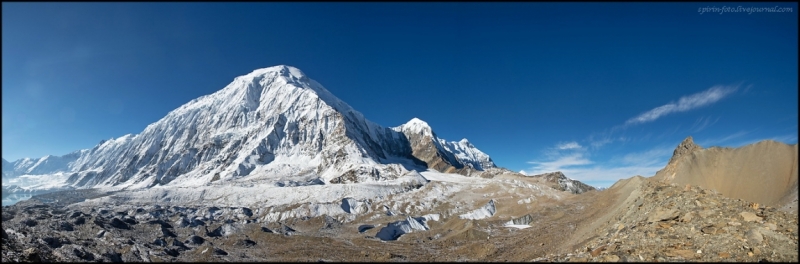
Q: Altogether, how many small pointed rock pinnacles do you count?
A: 1